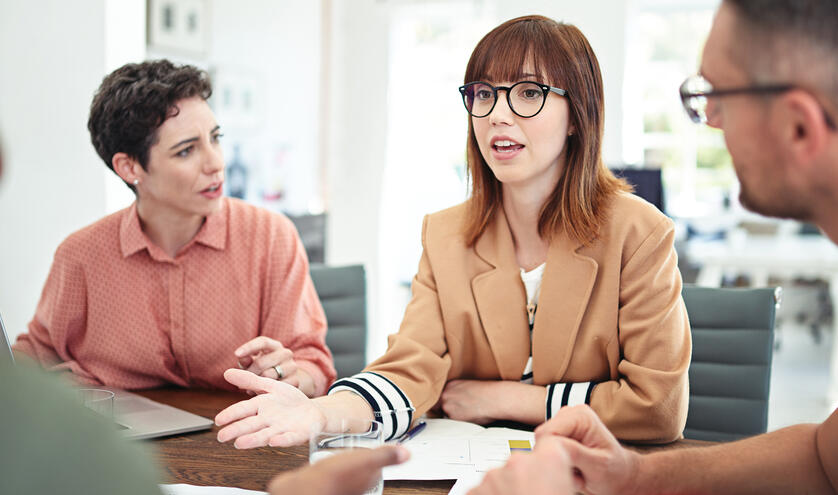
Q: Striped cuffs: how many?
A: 2